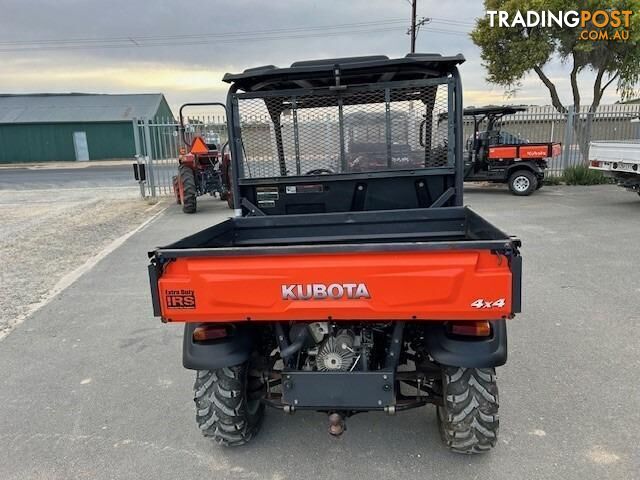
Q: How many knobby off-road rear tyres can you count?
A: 2